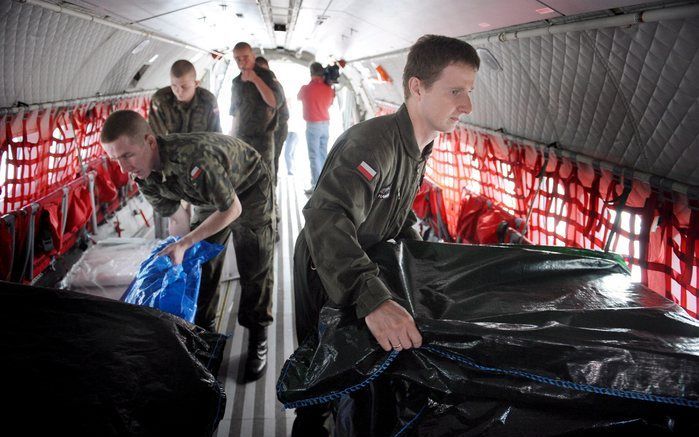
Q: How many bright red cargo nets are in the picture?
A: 2